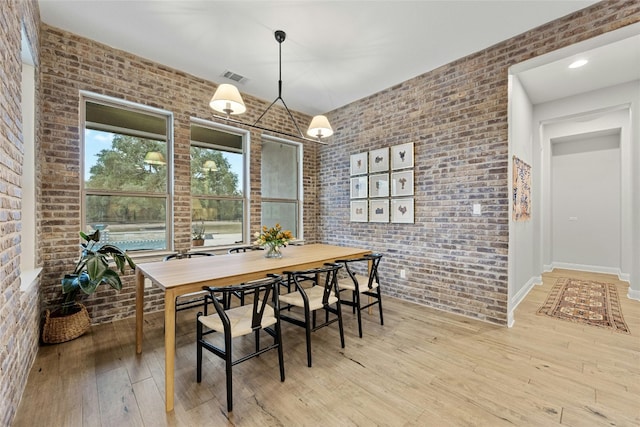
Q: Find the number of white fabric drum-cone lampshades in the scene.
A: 2